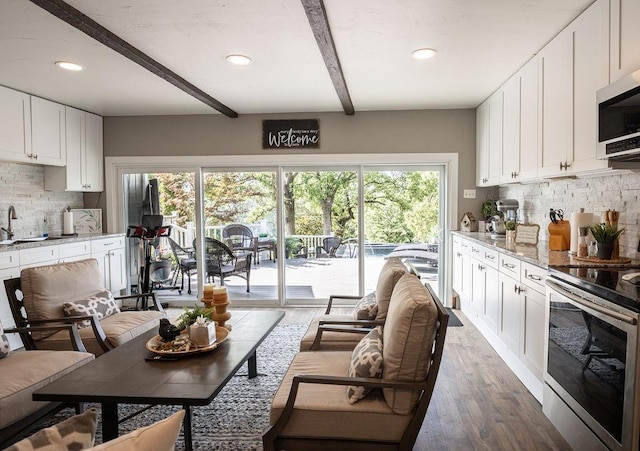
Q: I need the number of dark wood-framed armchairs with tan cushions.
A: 4